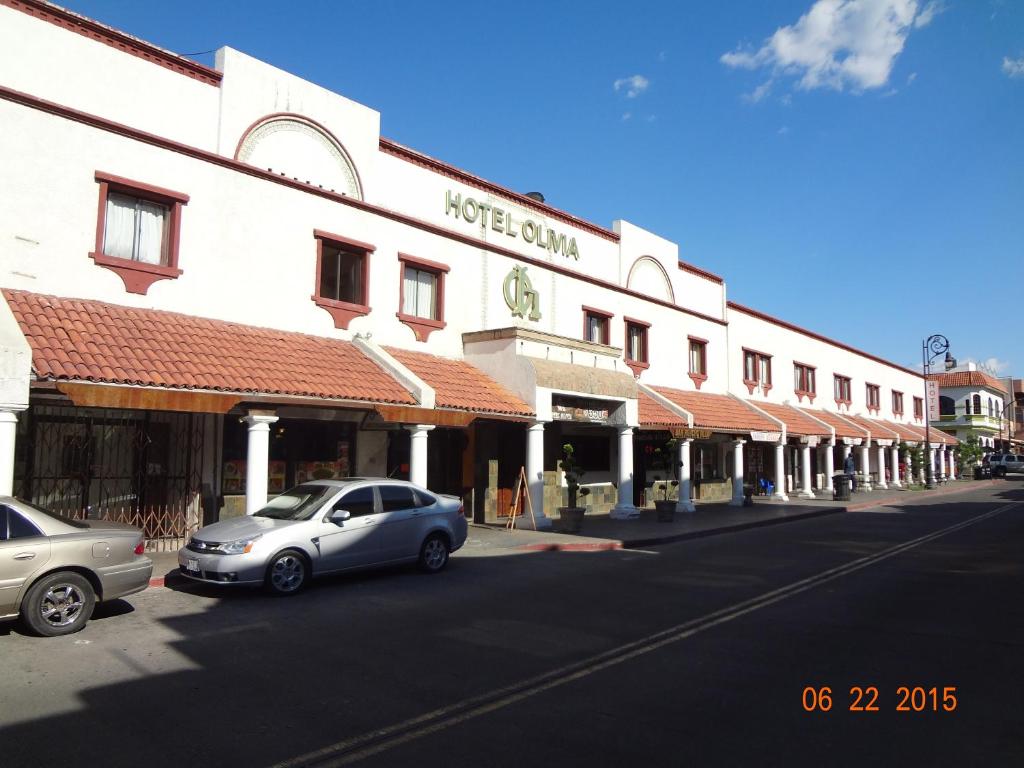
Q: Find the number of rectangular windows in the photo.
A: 12